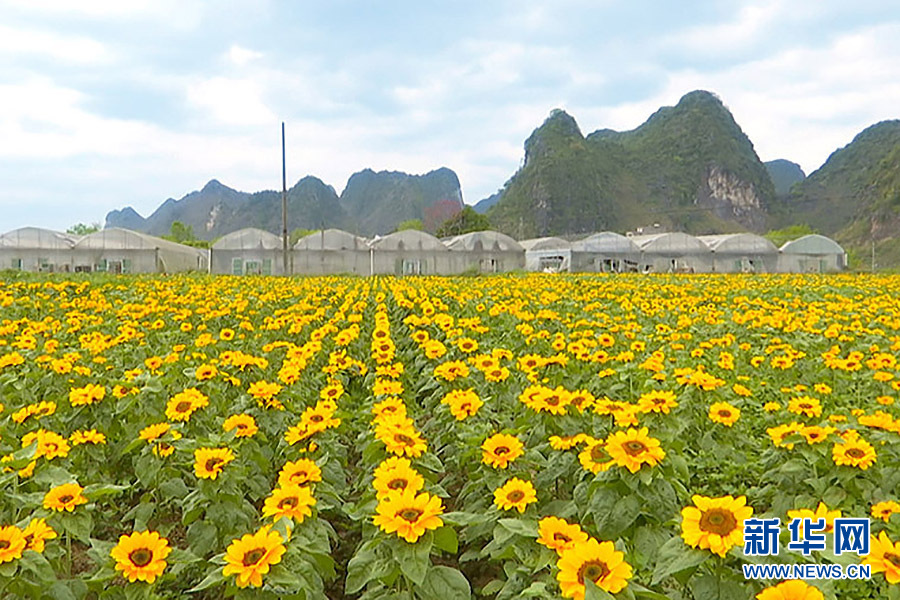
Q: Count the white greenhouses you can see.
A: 11